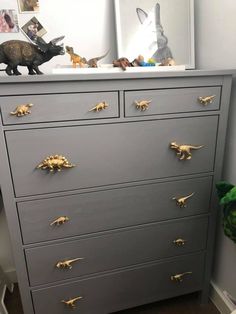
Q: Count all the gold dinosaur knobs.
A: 12